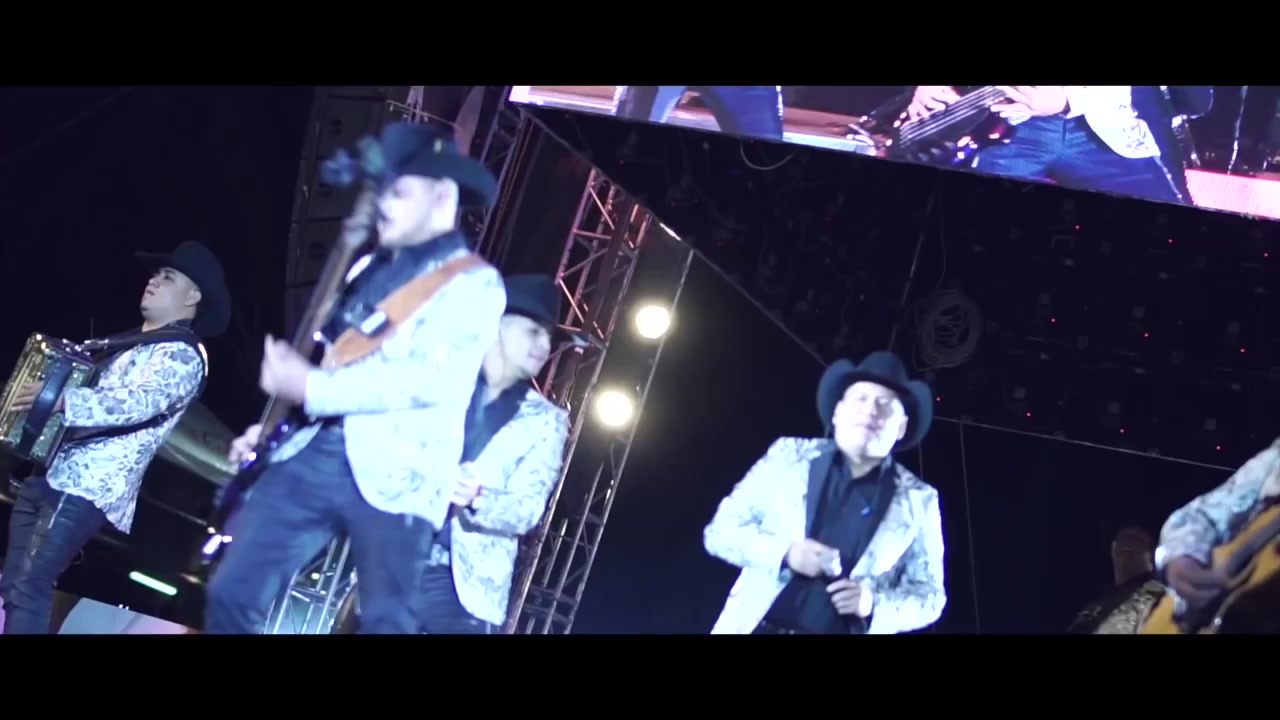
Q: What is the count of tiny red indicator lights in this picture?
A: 10